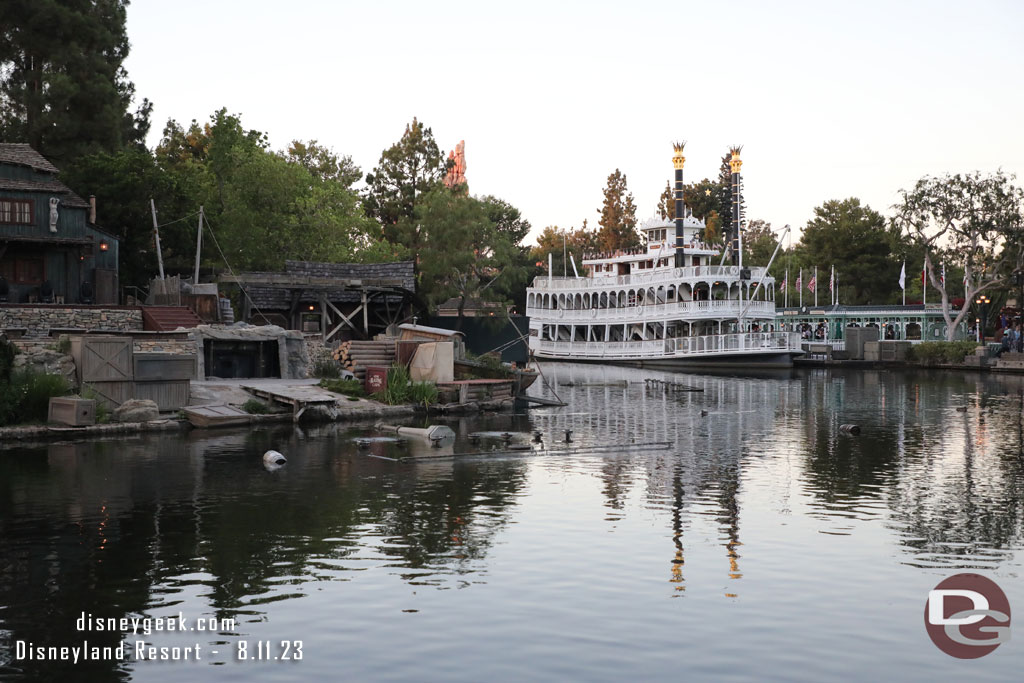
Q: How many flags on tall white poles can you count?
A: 8